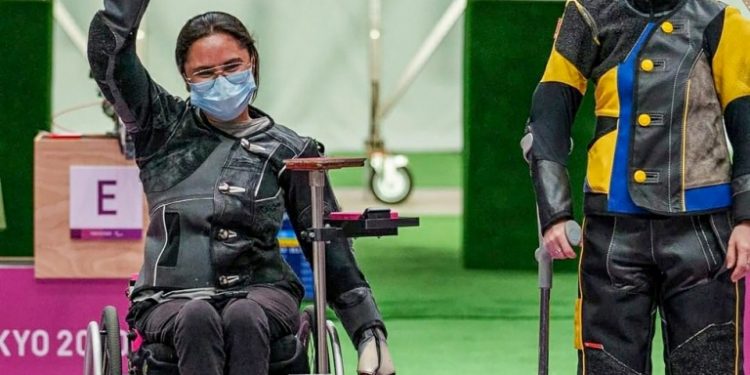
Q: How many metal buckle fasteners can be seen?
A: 4